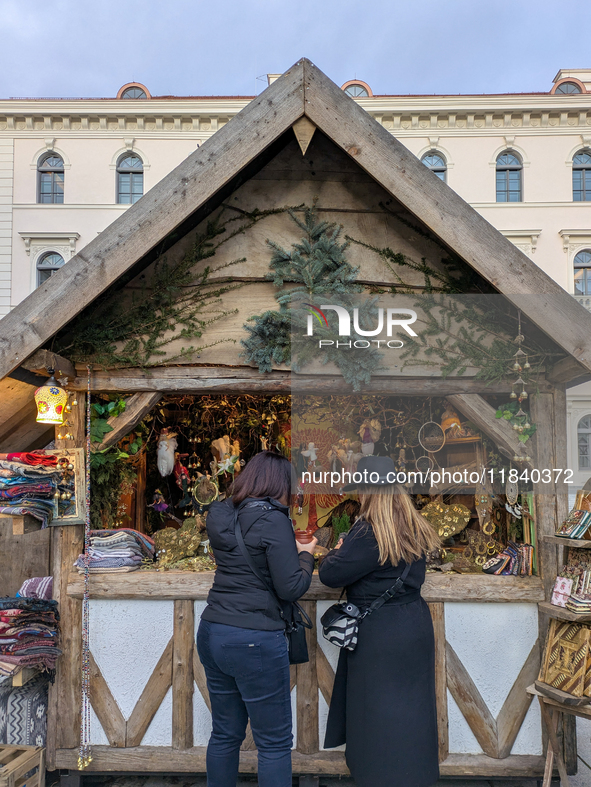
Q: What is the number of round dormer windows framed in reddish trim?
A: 3